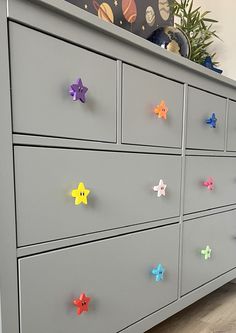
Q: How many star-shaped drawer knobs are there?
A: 9